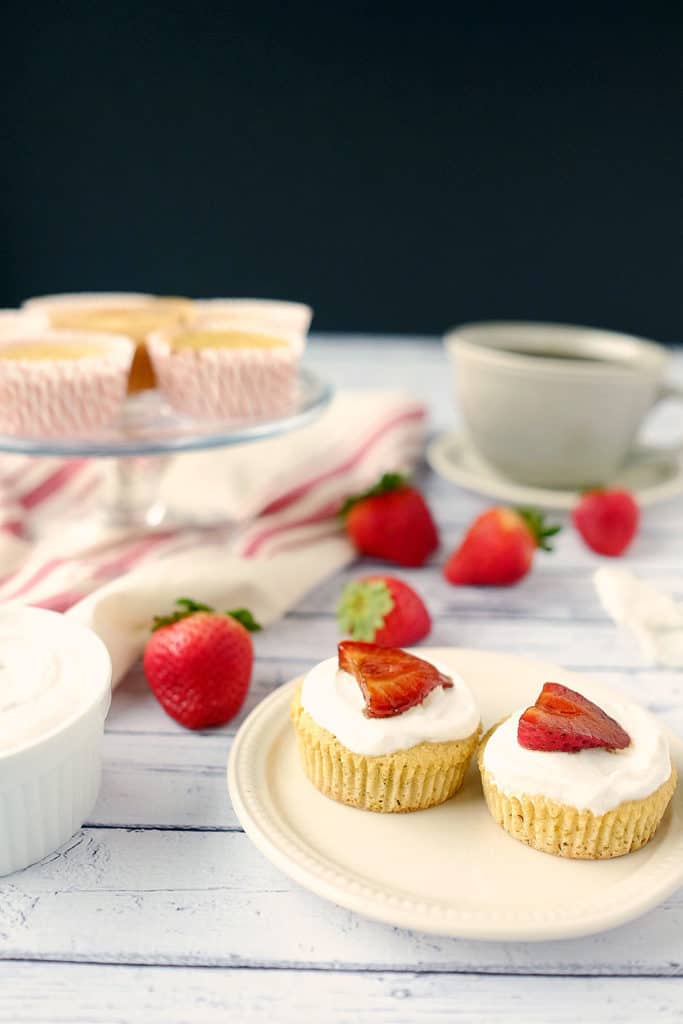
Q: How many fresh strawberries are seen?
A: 5